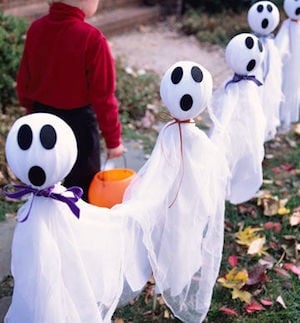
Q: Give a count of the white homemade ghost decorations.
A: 5